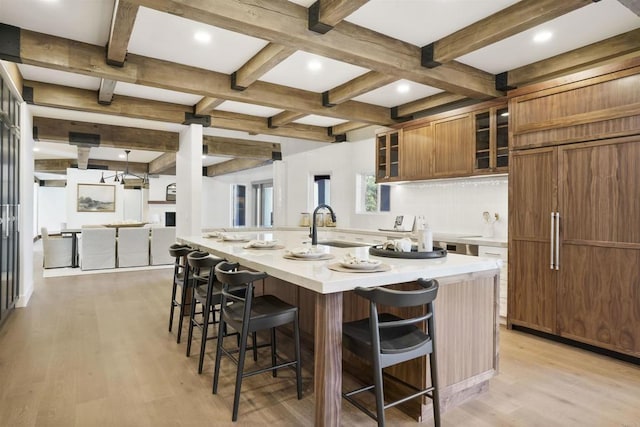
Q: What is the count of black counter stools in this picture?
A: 4